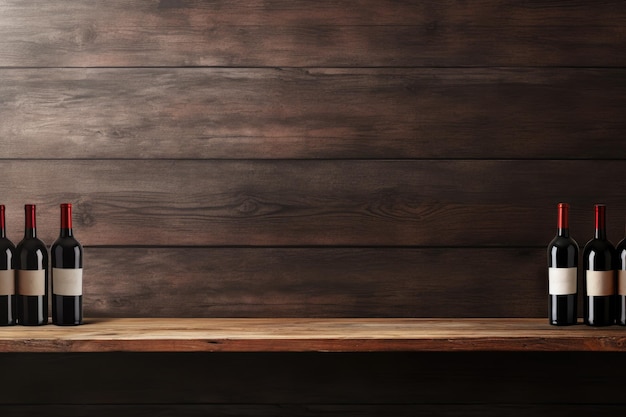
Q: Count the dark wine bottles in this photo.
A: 6